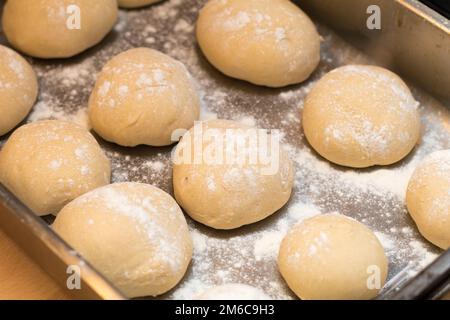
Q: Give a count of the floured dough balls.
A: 12